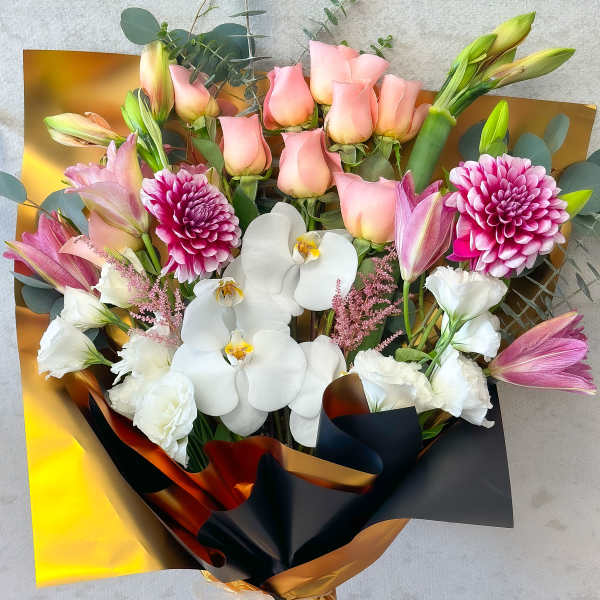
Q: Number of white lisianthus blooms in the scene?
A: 10